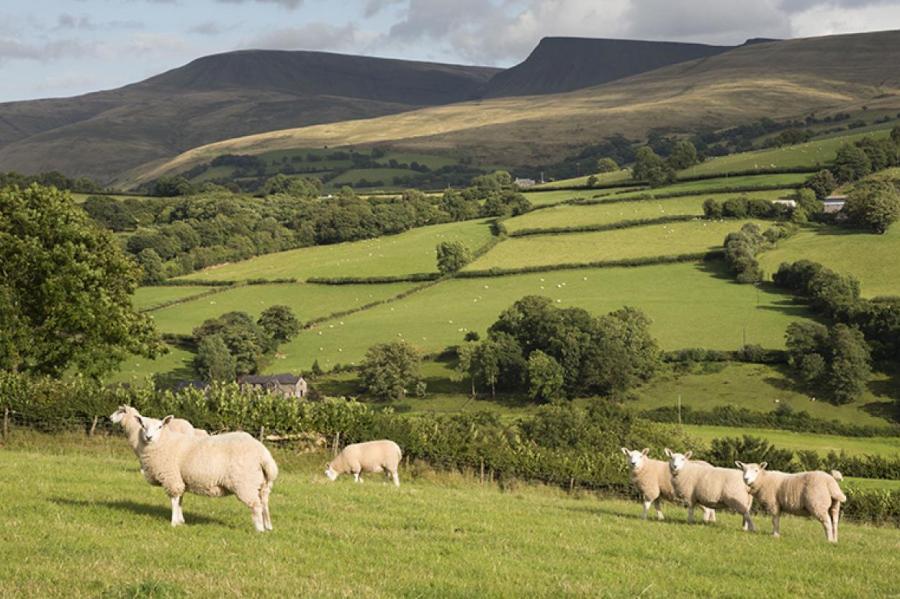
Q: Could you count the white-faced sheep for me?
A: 6